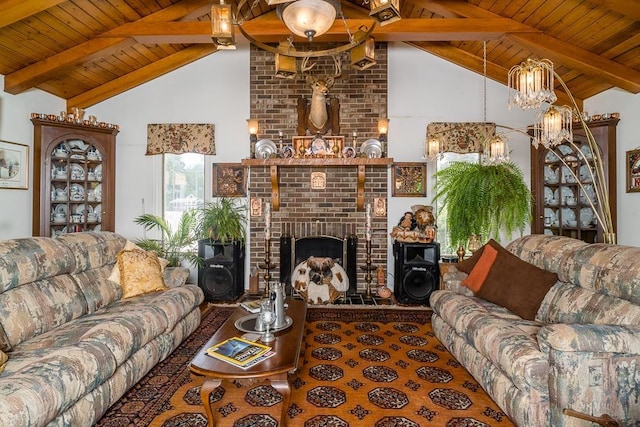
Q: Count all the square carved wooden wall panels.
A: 2